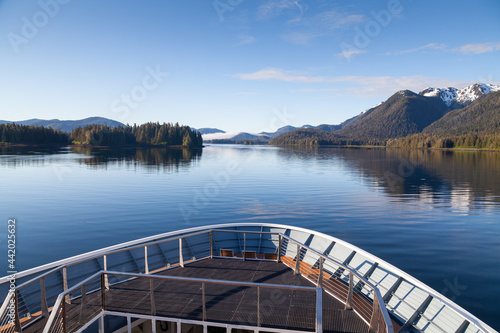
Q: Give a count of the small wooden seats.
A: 3